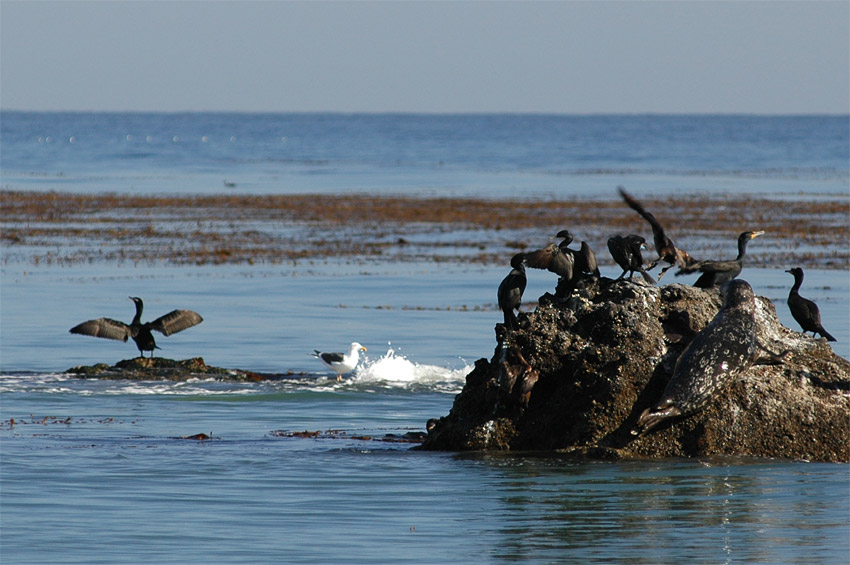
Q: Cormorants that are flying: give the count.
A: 1